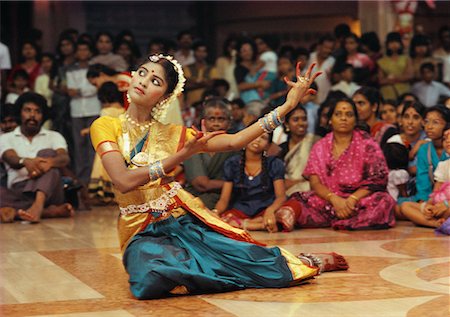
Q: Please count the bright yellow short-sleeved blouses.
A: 1